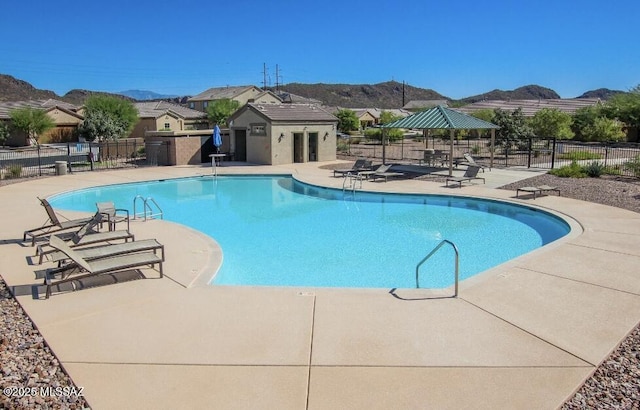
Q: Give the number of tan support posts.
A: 4